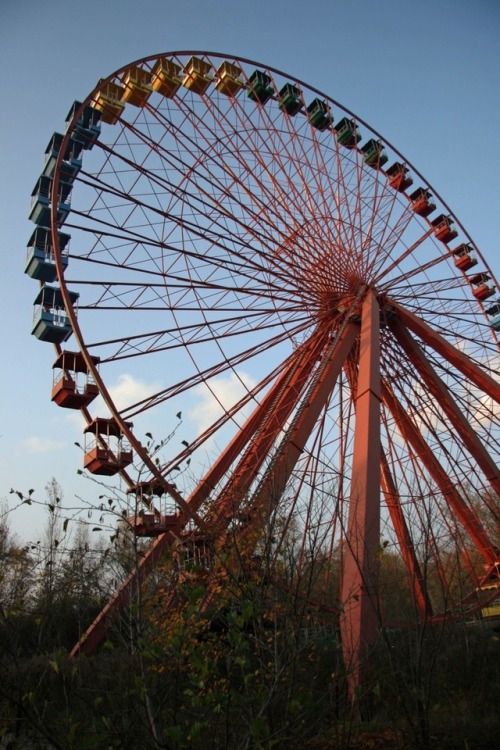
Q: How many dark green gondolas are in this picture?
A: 5